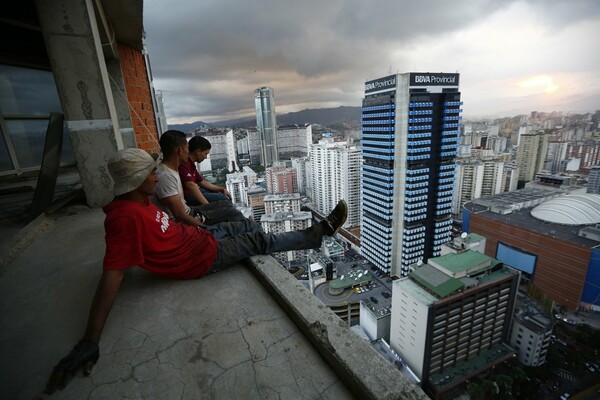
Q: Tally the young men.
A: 3